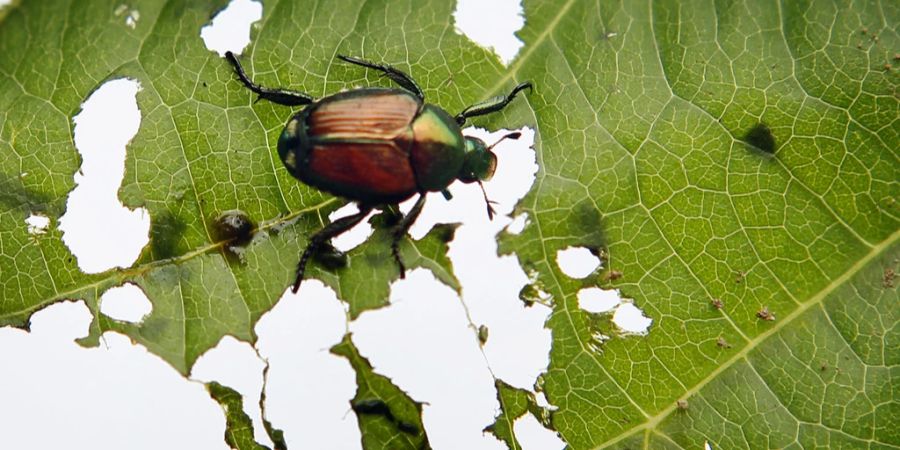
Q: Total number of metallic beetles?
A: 1